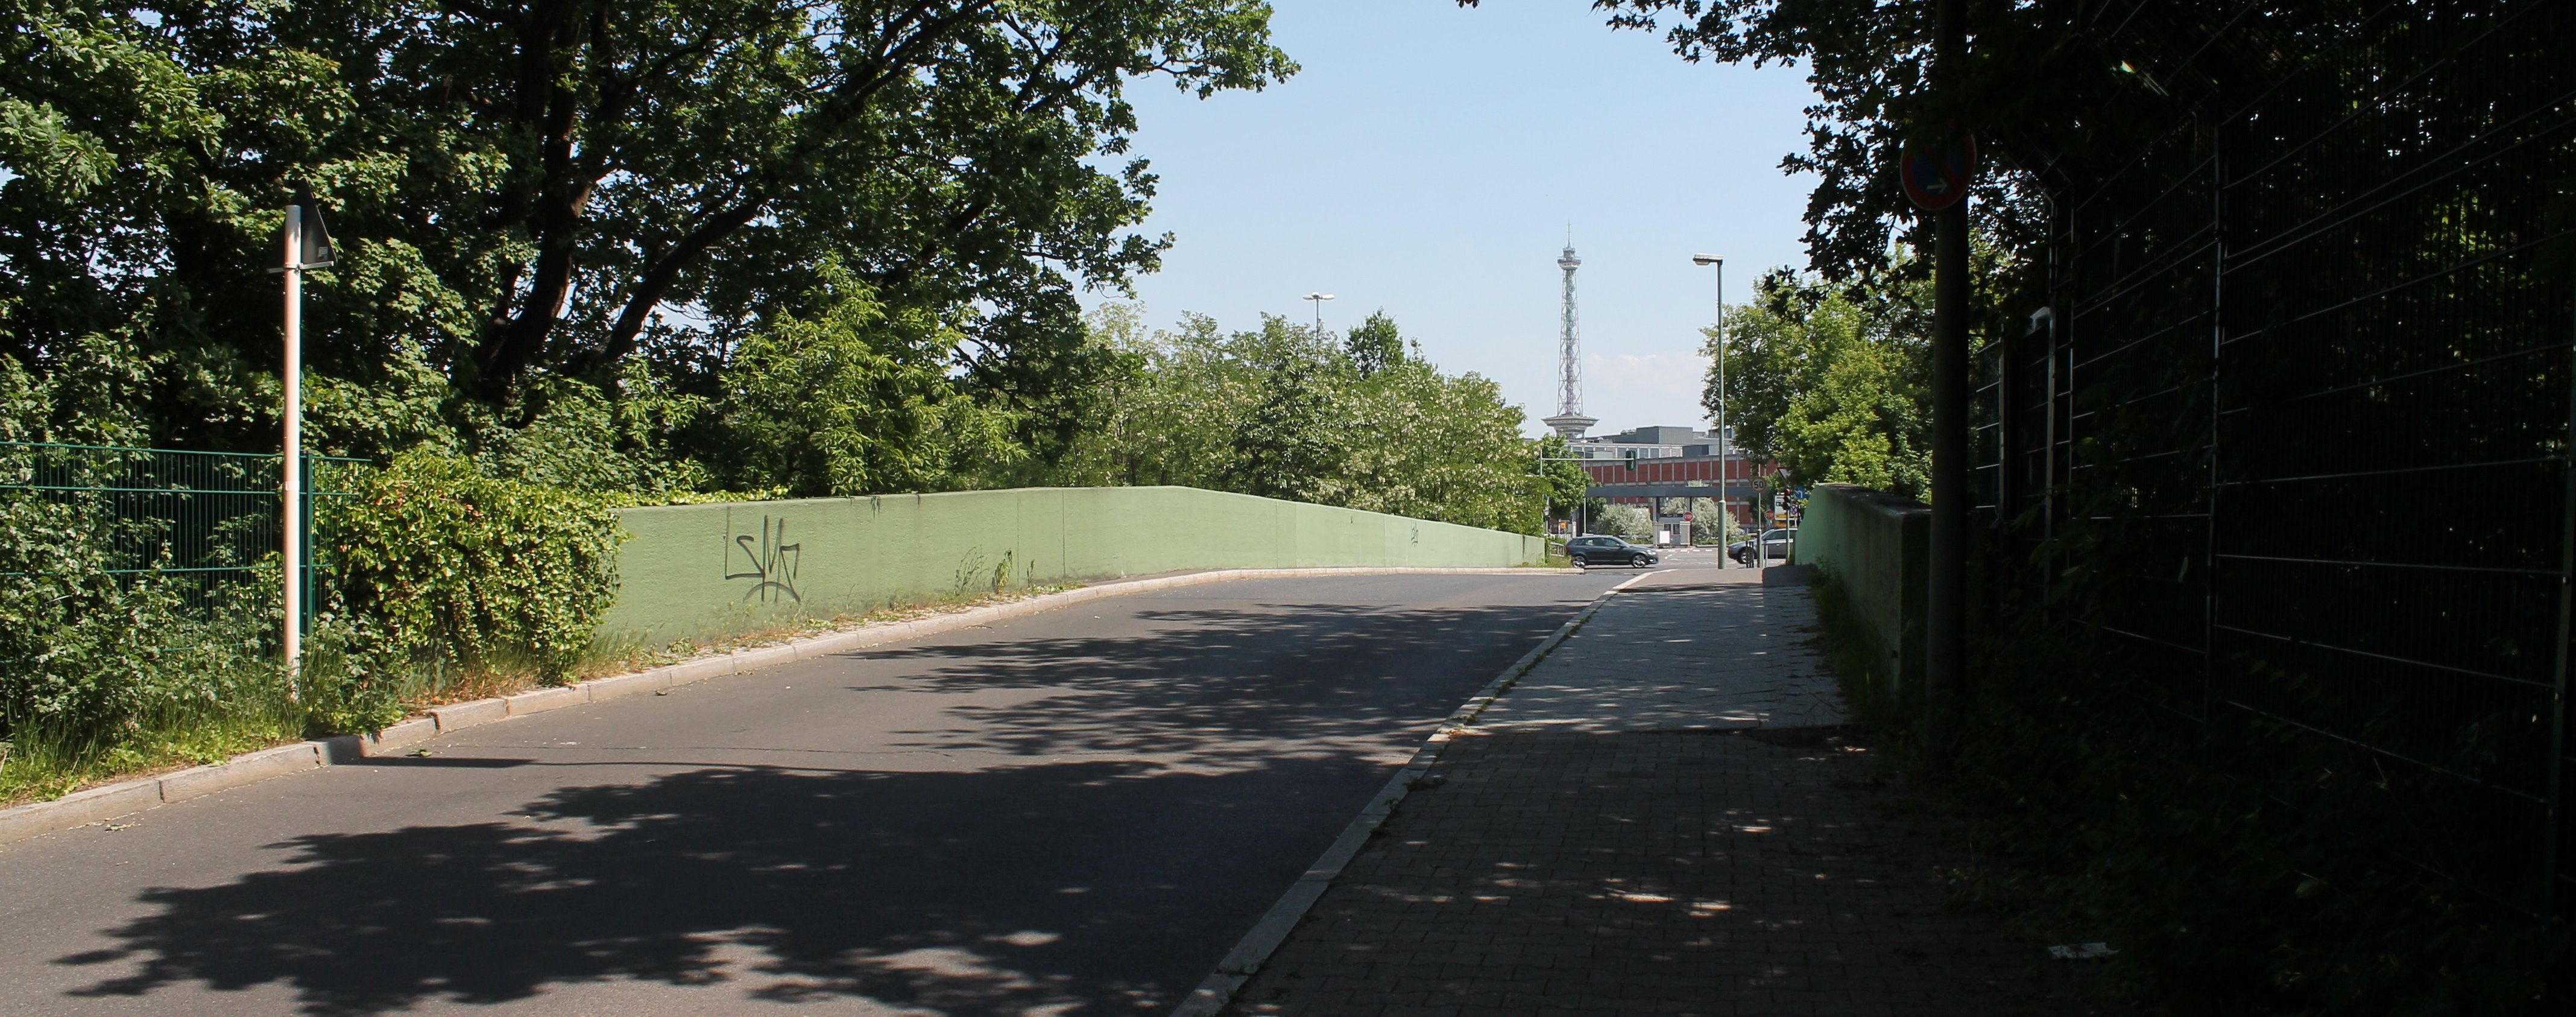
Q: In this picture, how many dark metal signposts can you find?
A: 1